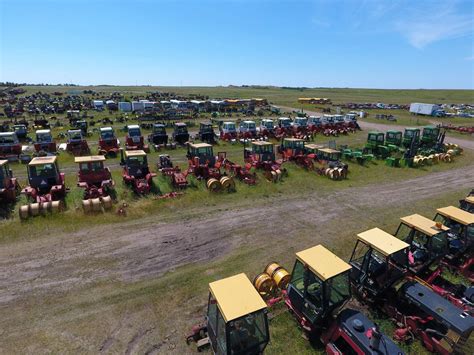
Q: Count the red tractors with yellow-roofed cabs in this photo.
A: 15